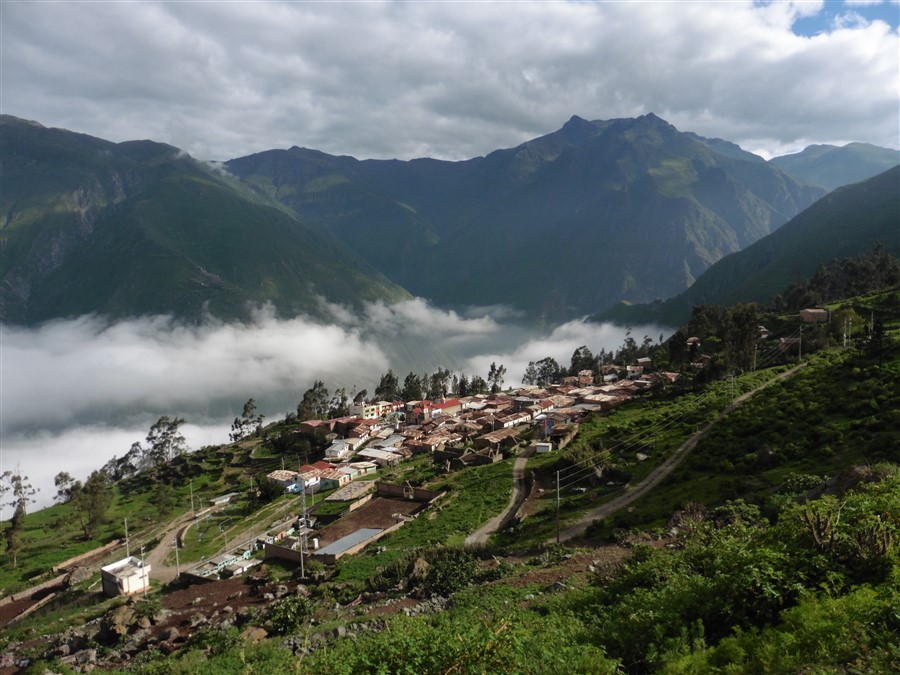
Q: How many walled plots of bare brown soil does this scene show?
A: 2